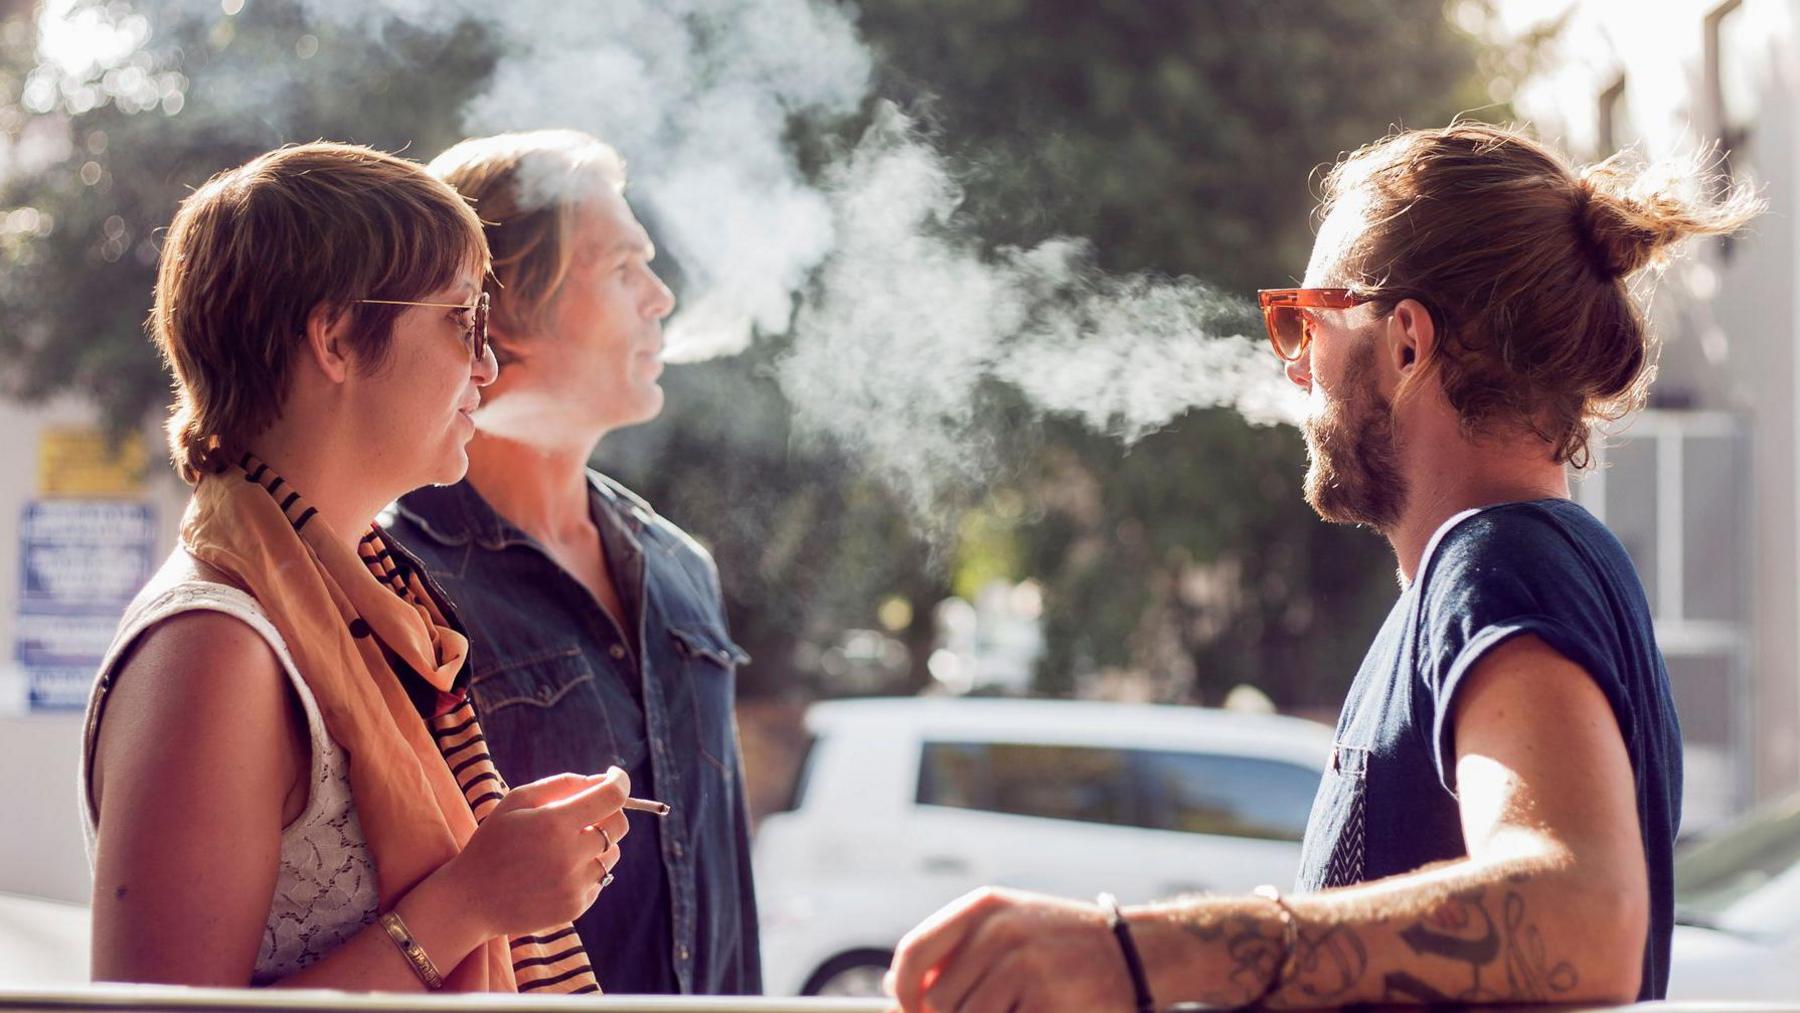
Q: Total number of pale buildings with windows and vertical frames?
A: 1